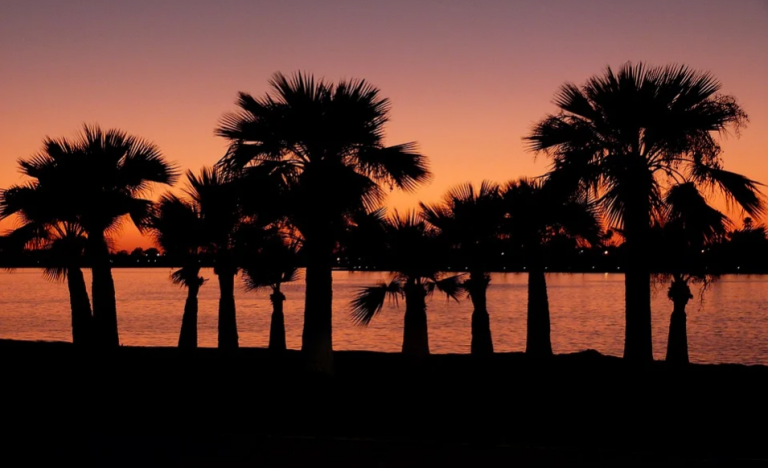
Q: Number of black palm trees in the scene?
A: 11